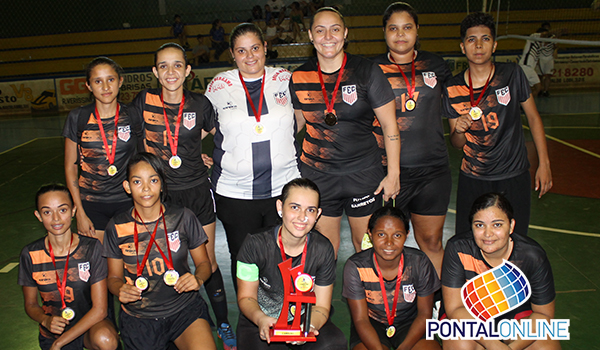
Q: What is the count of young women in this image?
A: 11